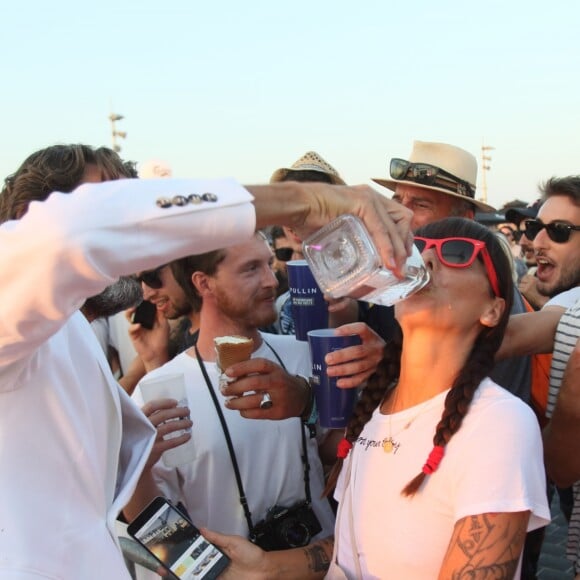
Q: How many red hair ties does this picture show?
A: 2